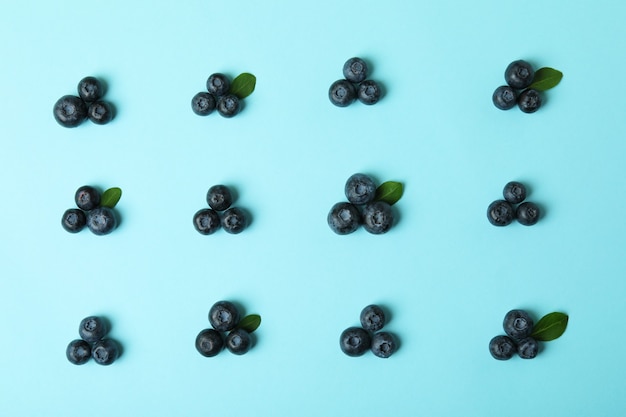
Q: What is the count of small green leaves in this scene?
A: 6